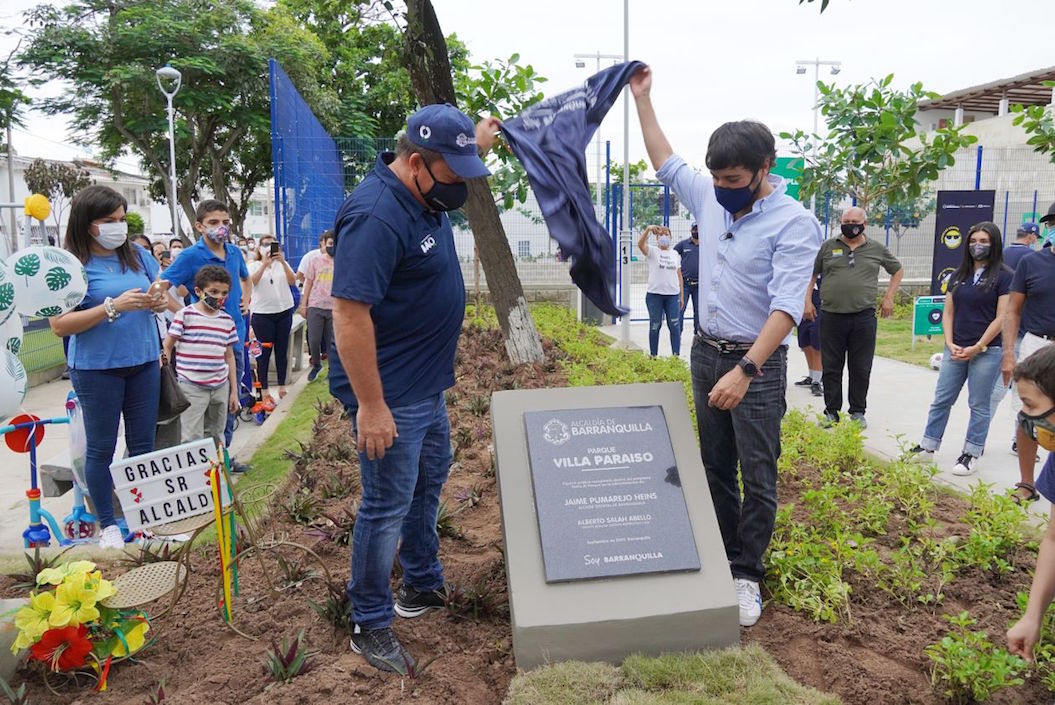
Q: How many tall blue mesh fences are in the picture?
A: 1